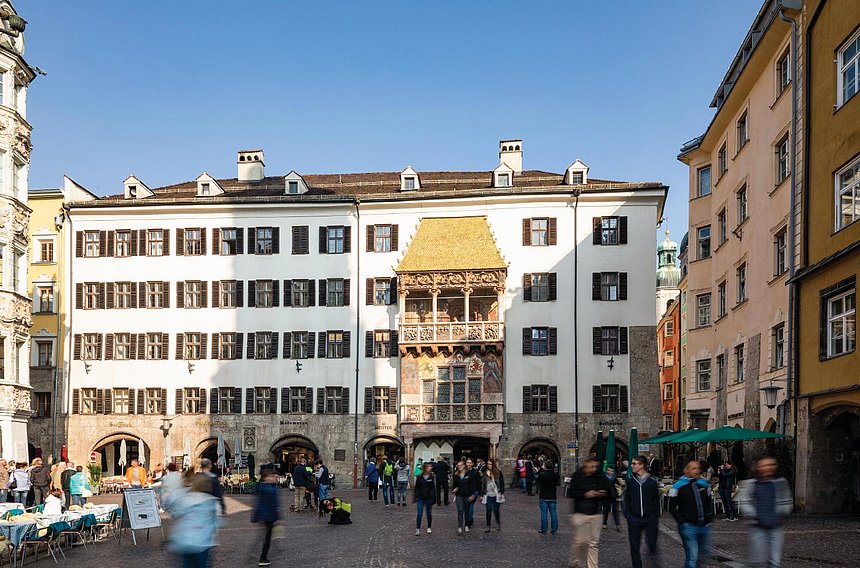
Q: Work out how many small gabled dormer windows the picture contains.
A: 6